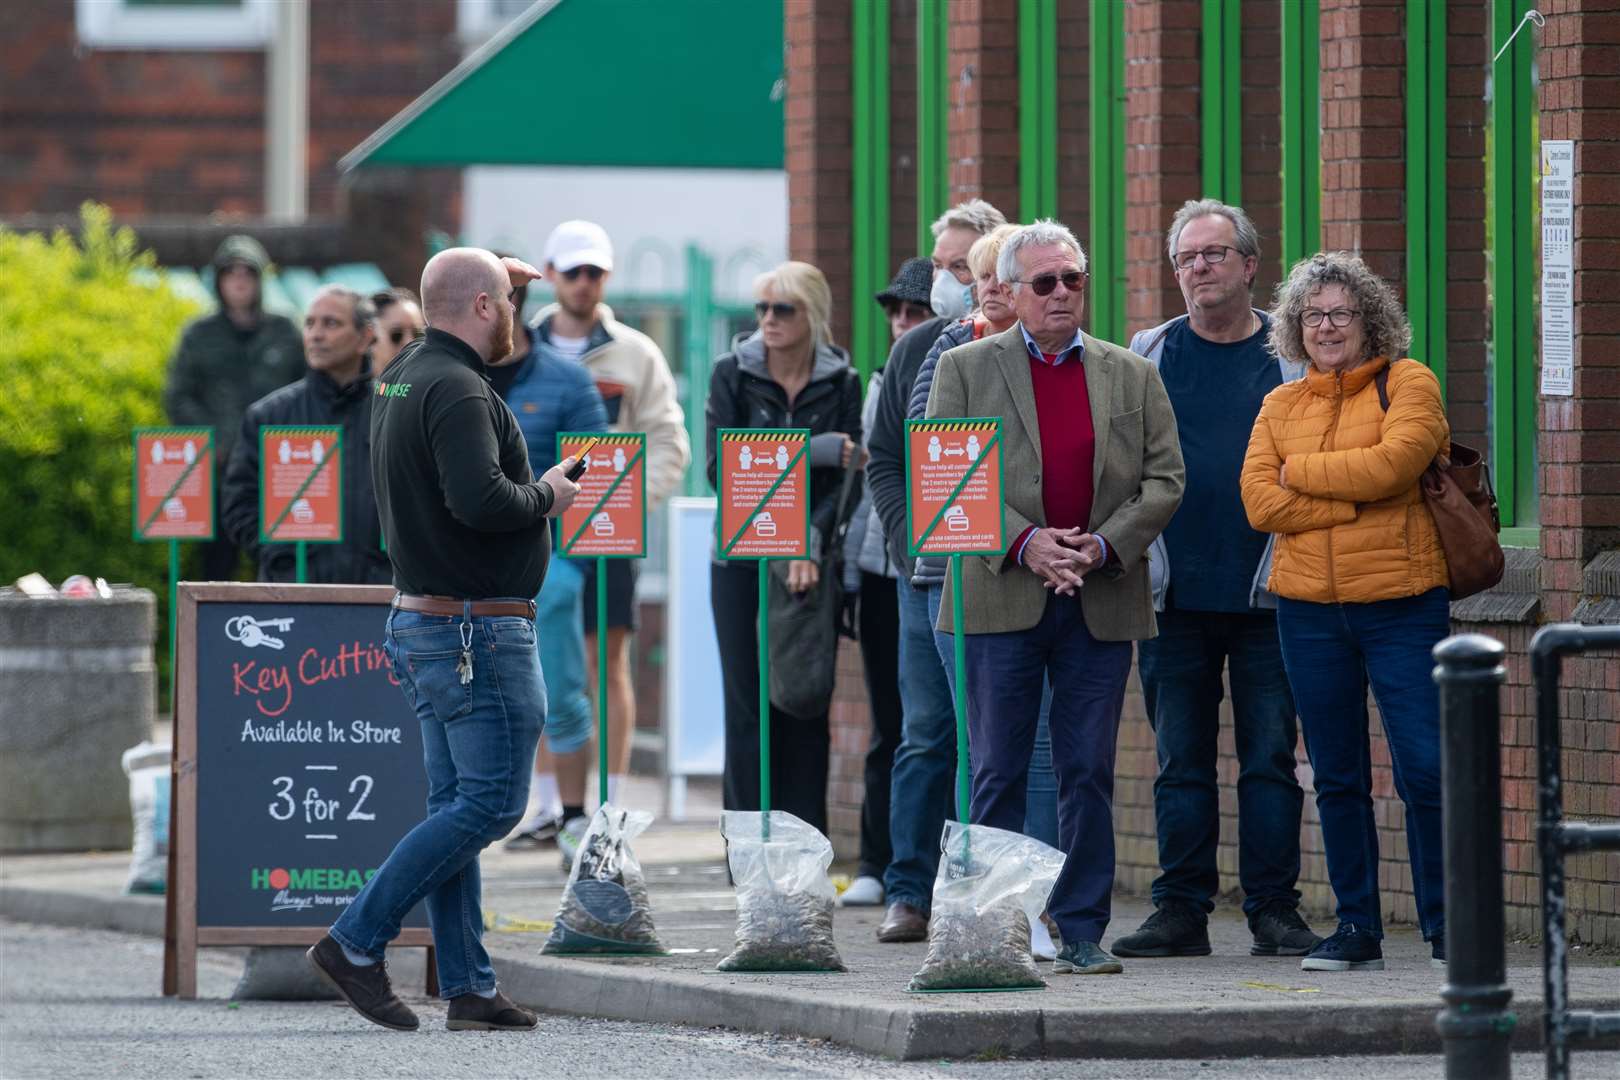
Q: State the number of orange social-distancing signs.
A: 5